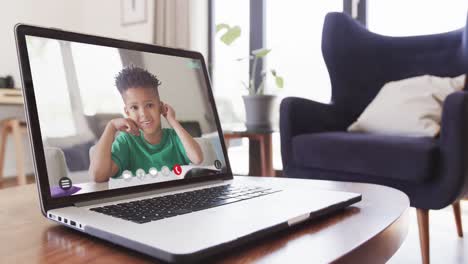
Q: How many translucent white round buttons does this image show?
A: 4